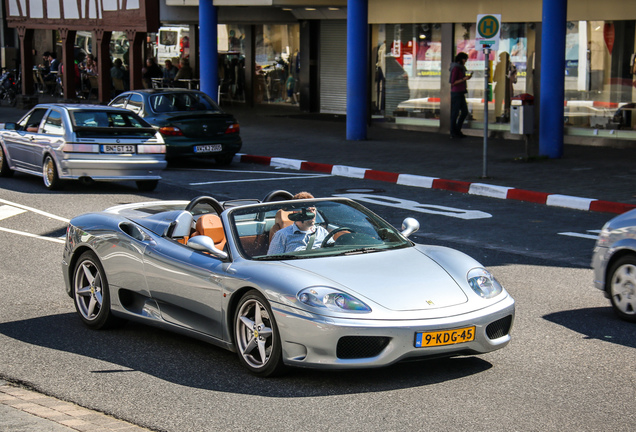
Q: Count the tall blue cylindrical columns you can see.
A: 3